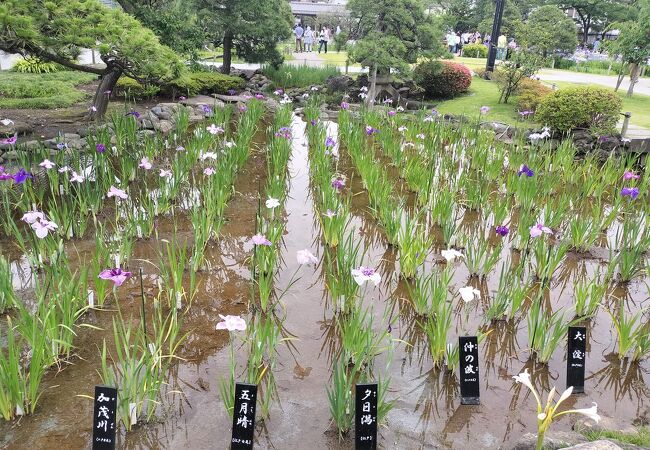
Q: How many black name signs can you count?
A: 5